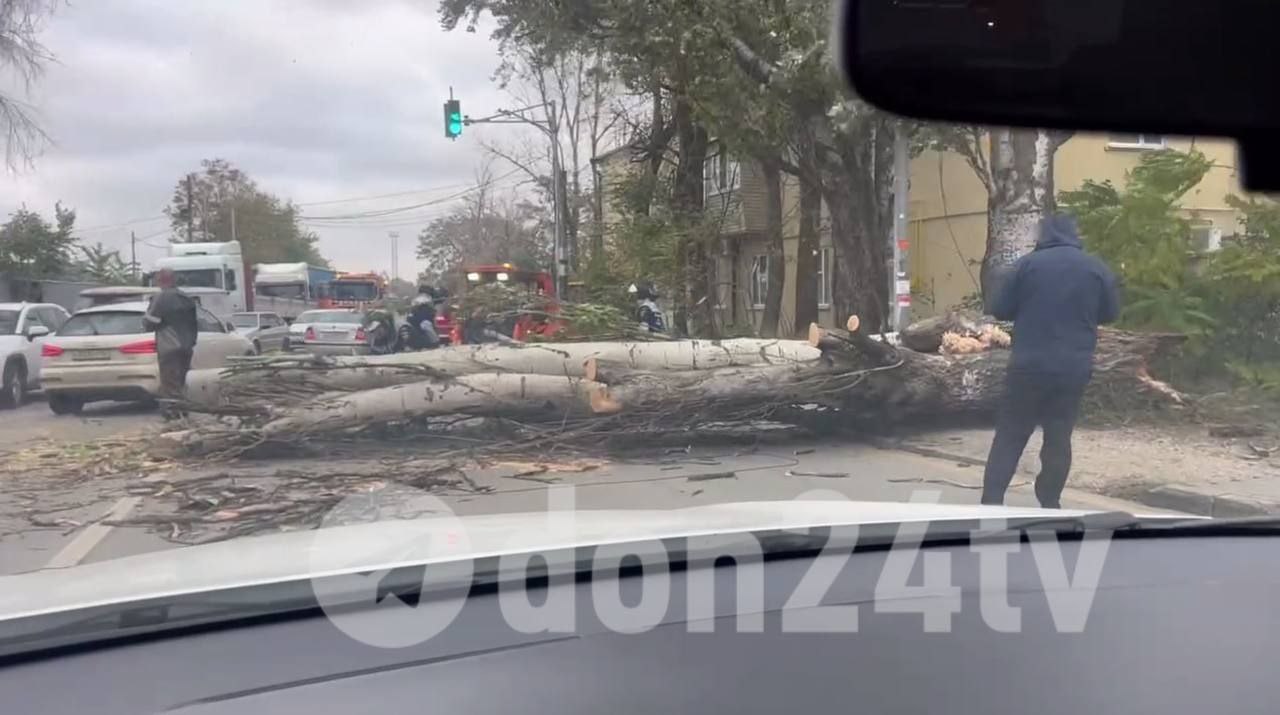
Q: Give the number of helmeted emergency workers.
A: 2